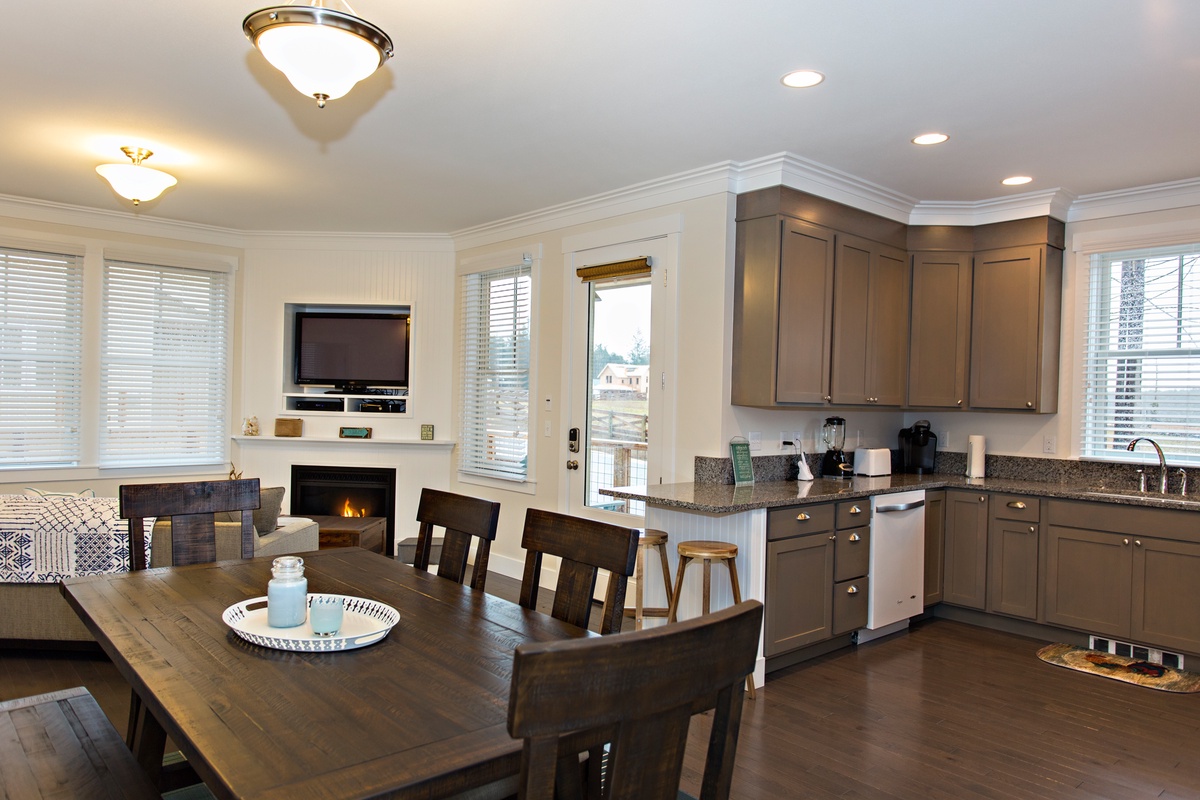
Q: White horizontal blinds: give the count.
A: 4